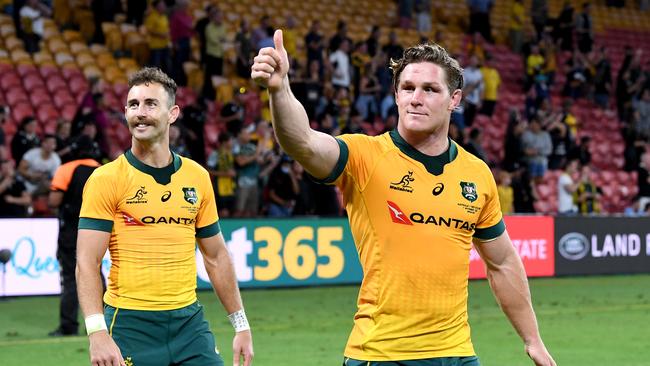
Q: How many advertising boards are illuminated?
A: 4